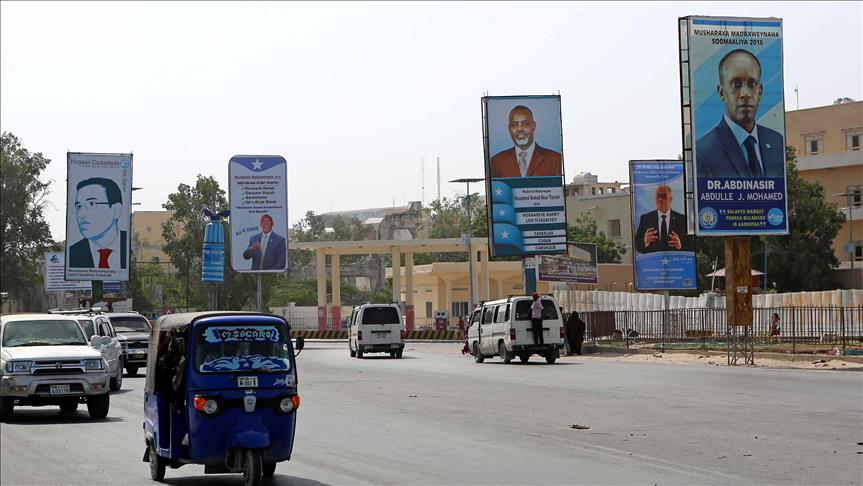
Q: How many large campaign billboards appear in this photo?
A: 5